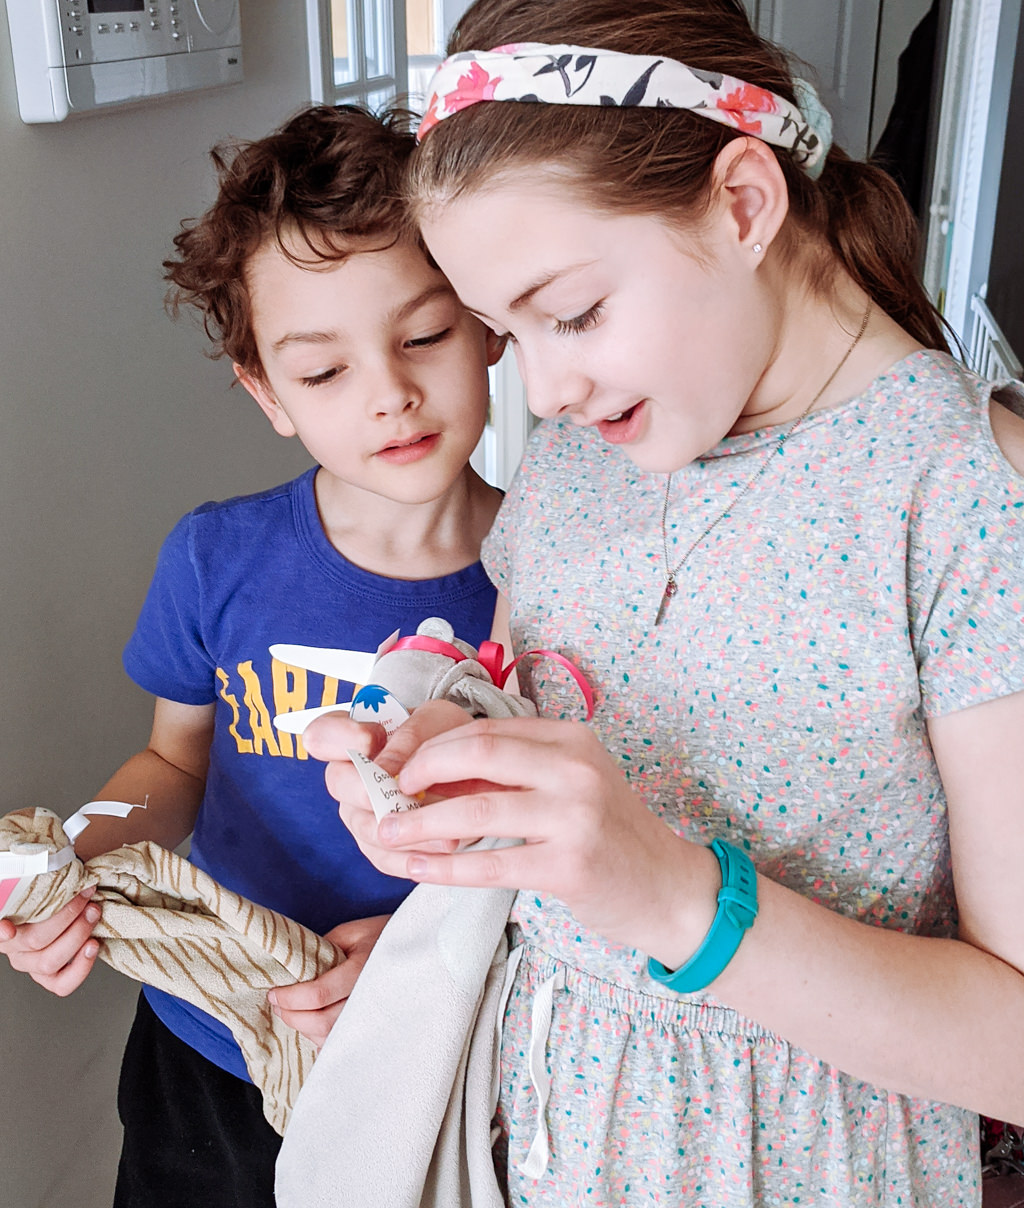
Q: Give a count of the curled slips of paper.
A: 1